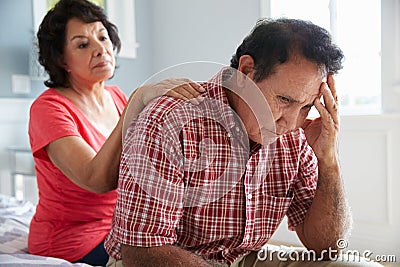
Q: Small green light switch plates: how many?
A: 0